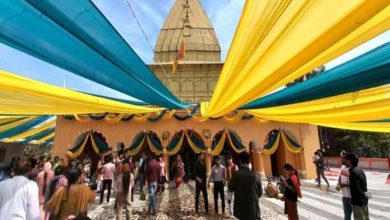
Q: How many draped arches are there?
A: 5